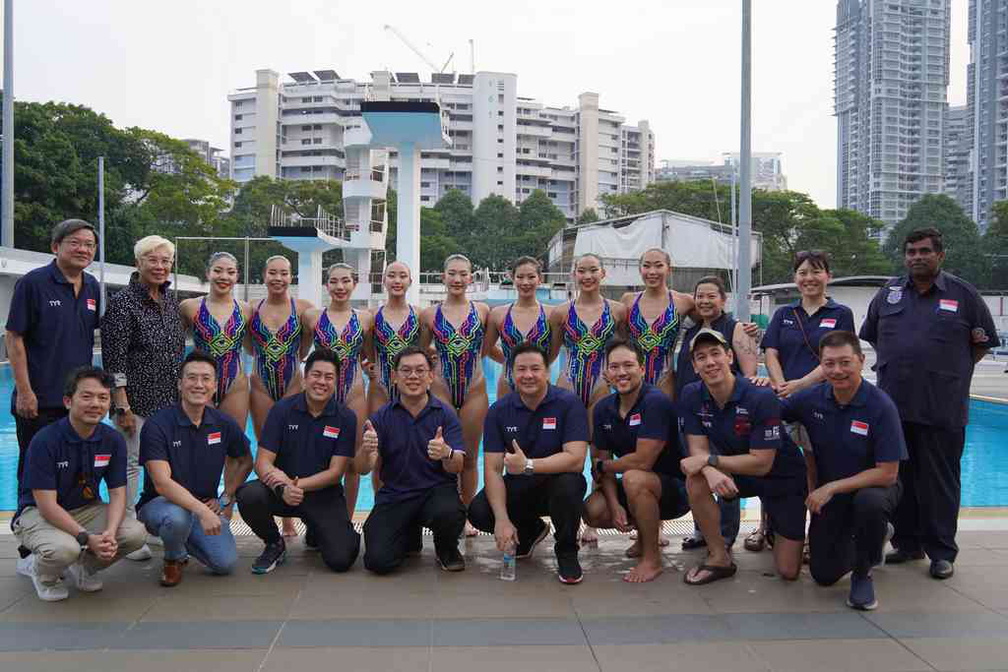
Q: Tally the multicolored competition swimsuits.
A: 8